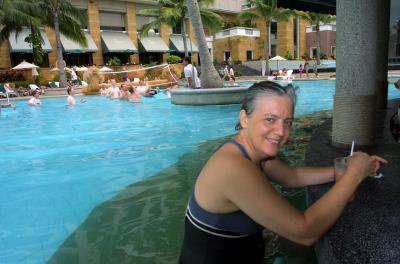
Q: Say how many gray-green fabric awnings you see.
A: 5